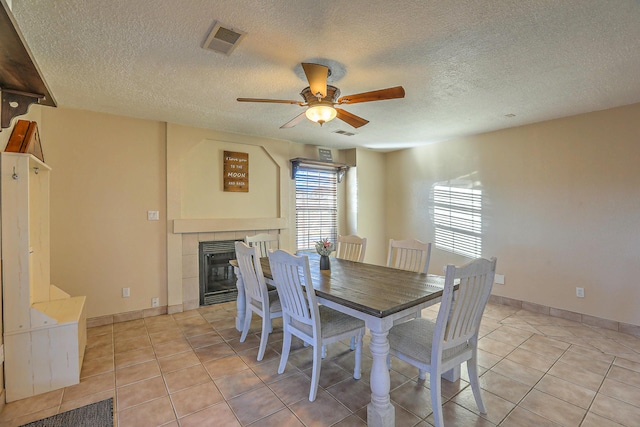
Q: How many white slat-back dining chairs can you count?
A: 6